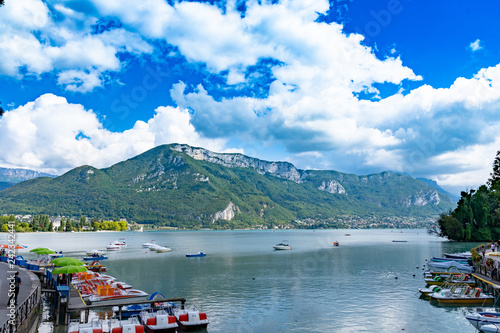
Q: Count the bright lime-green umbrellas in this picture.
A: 4